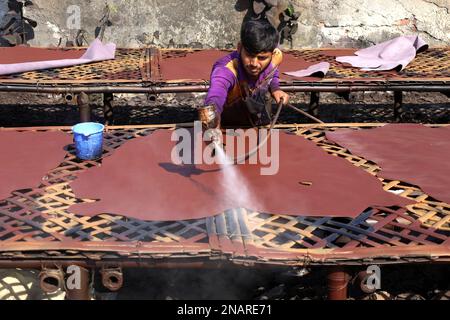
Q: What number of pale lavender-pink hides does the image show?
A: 3